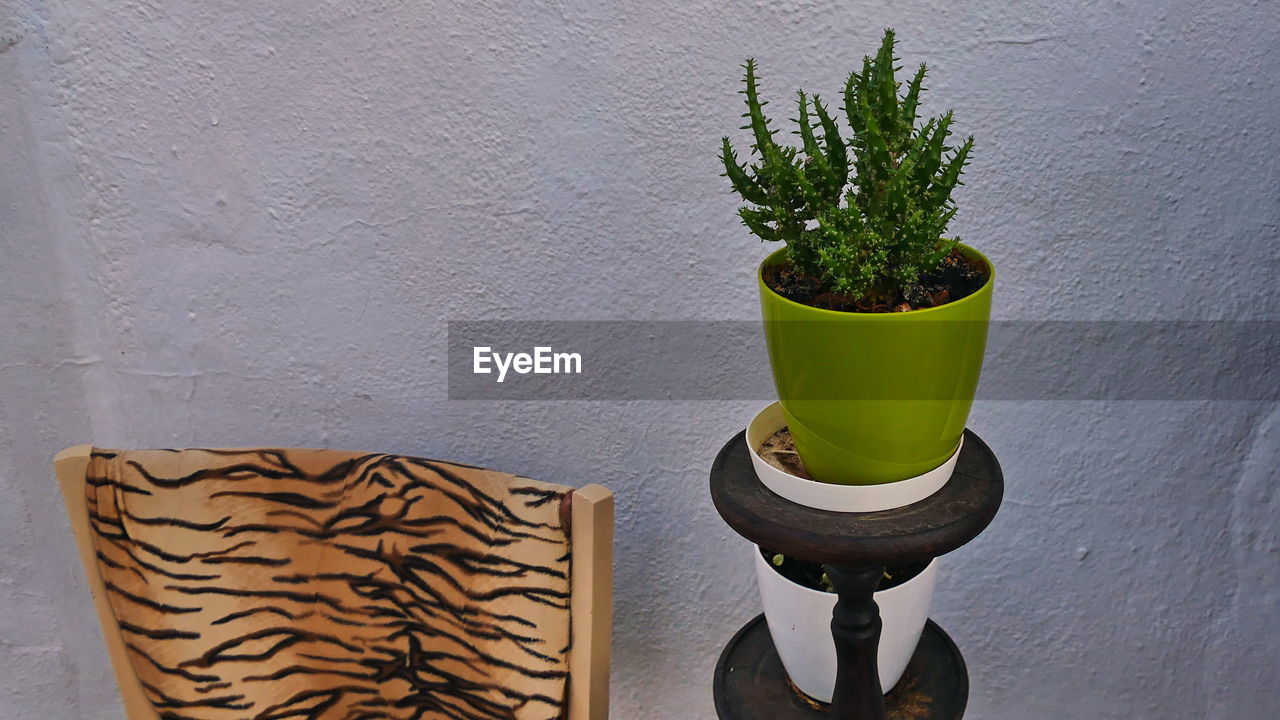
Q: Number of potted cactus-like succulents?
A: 1